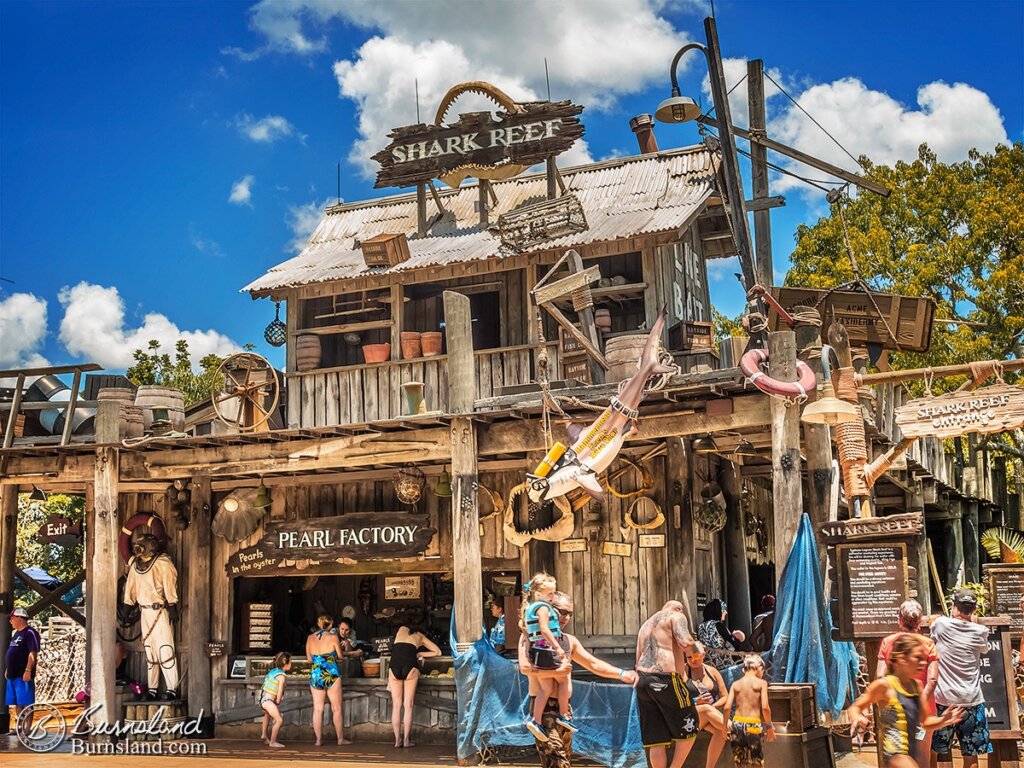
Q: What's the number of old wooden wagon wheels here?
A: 1